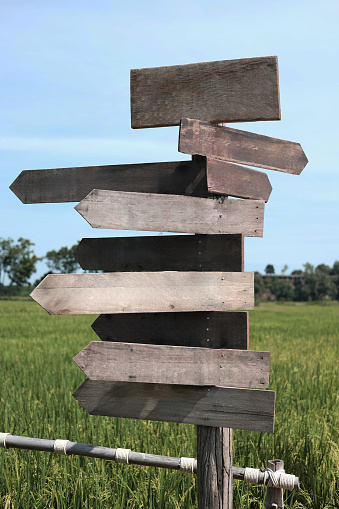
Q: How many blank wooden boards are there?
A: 10